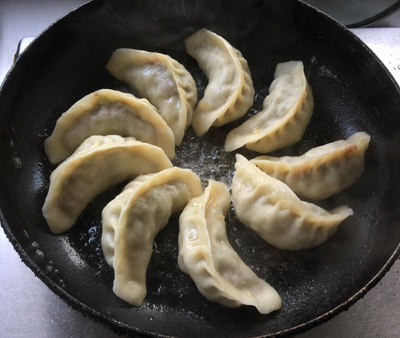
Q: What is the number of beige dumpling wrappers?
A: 9